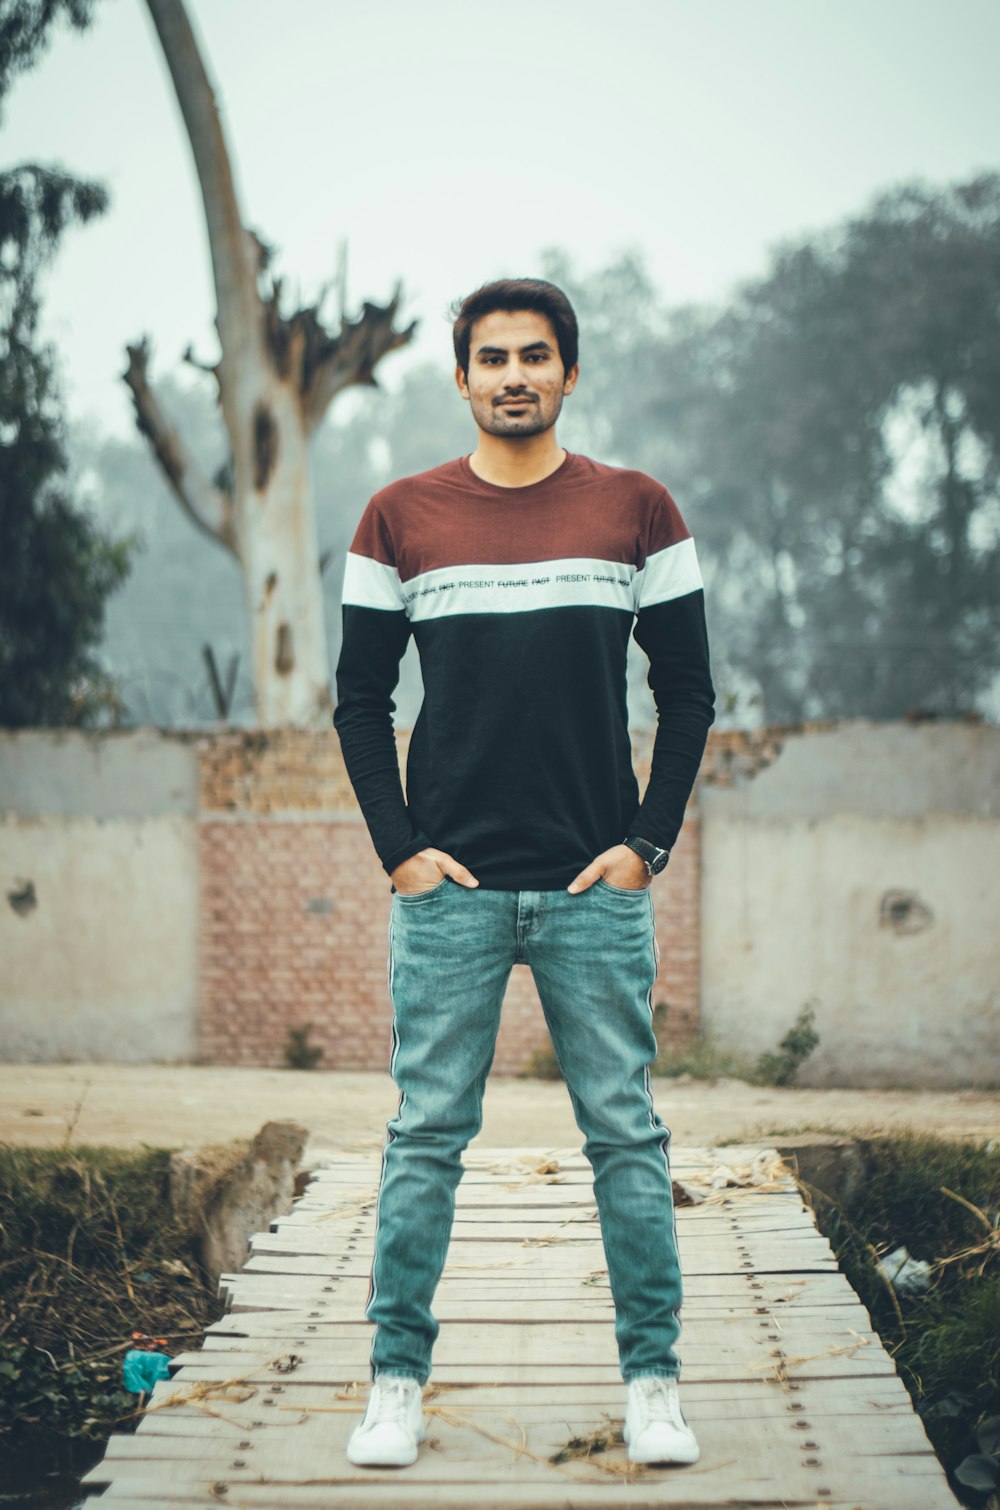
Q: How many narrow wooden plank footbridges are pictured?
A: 1